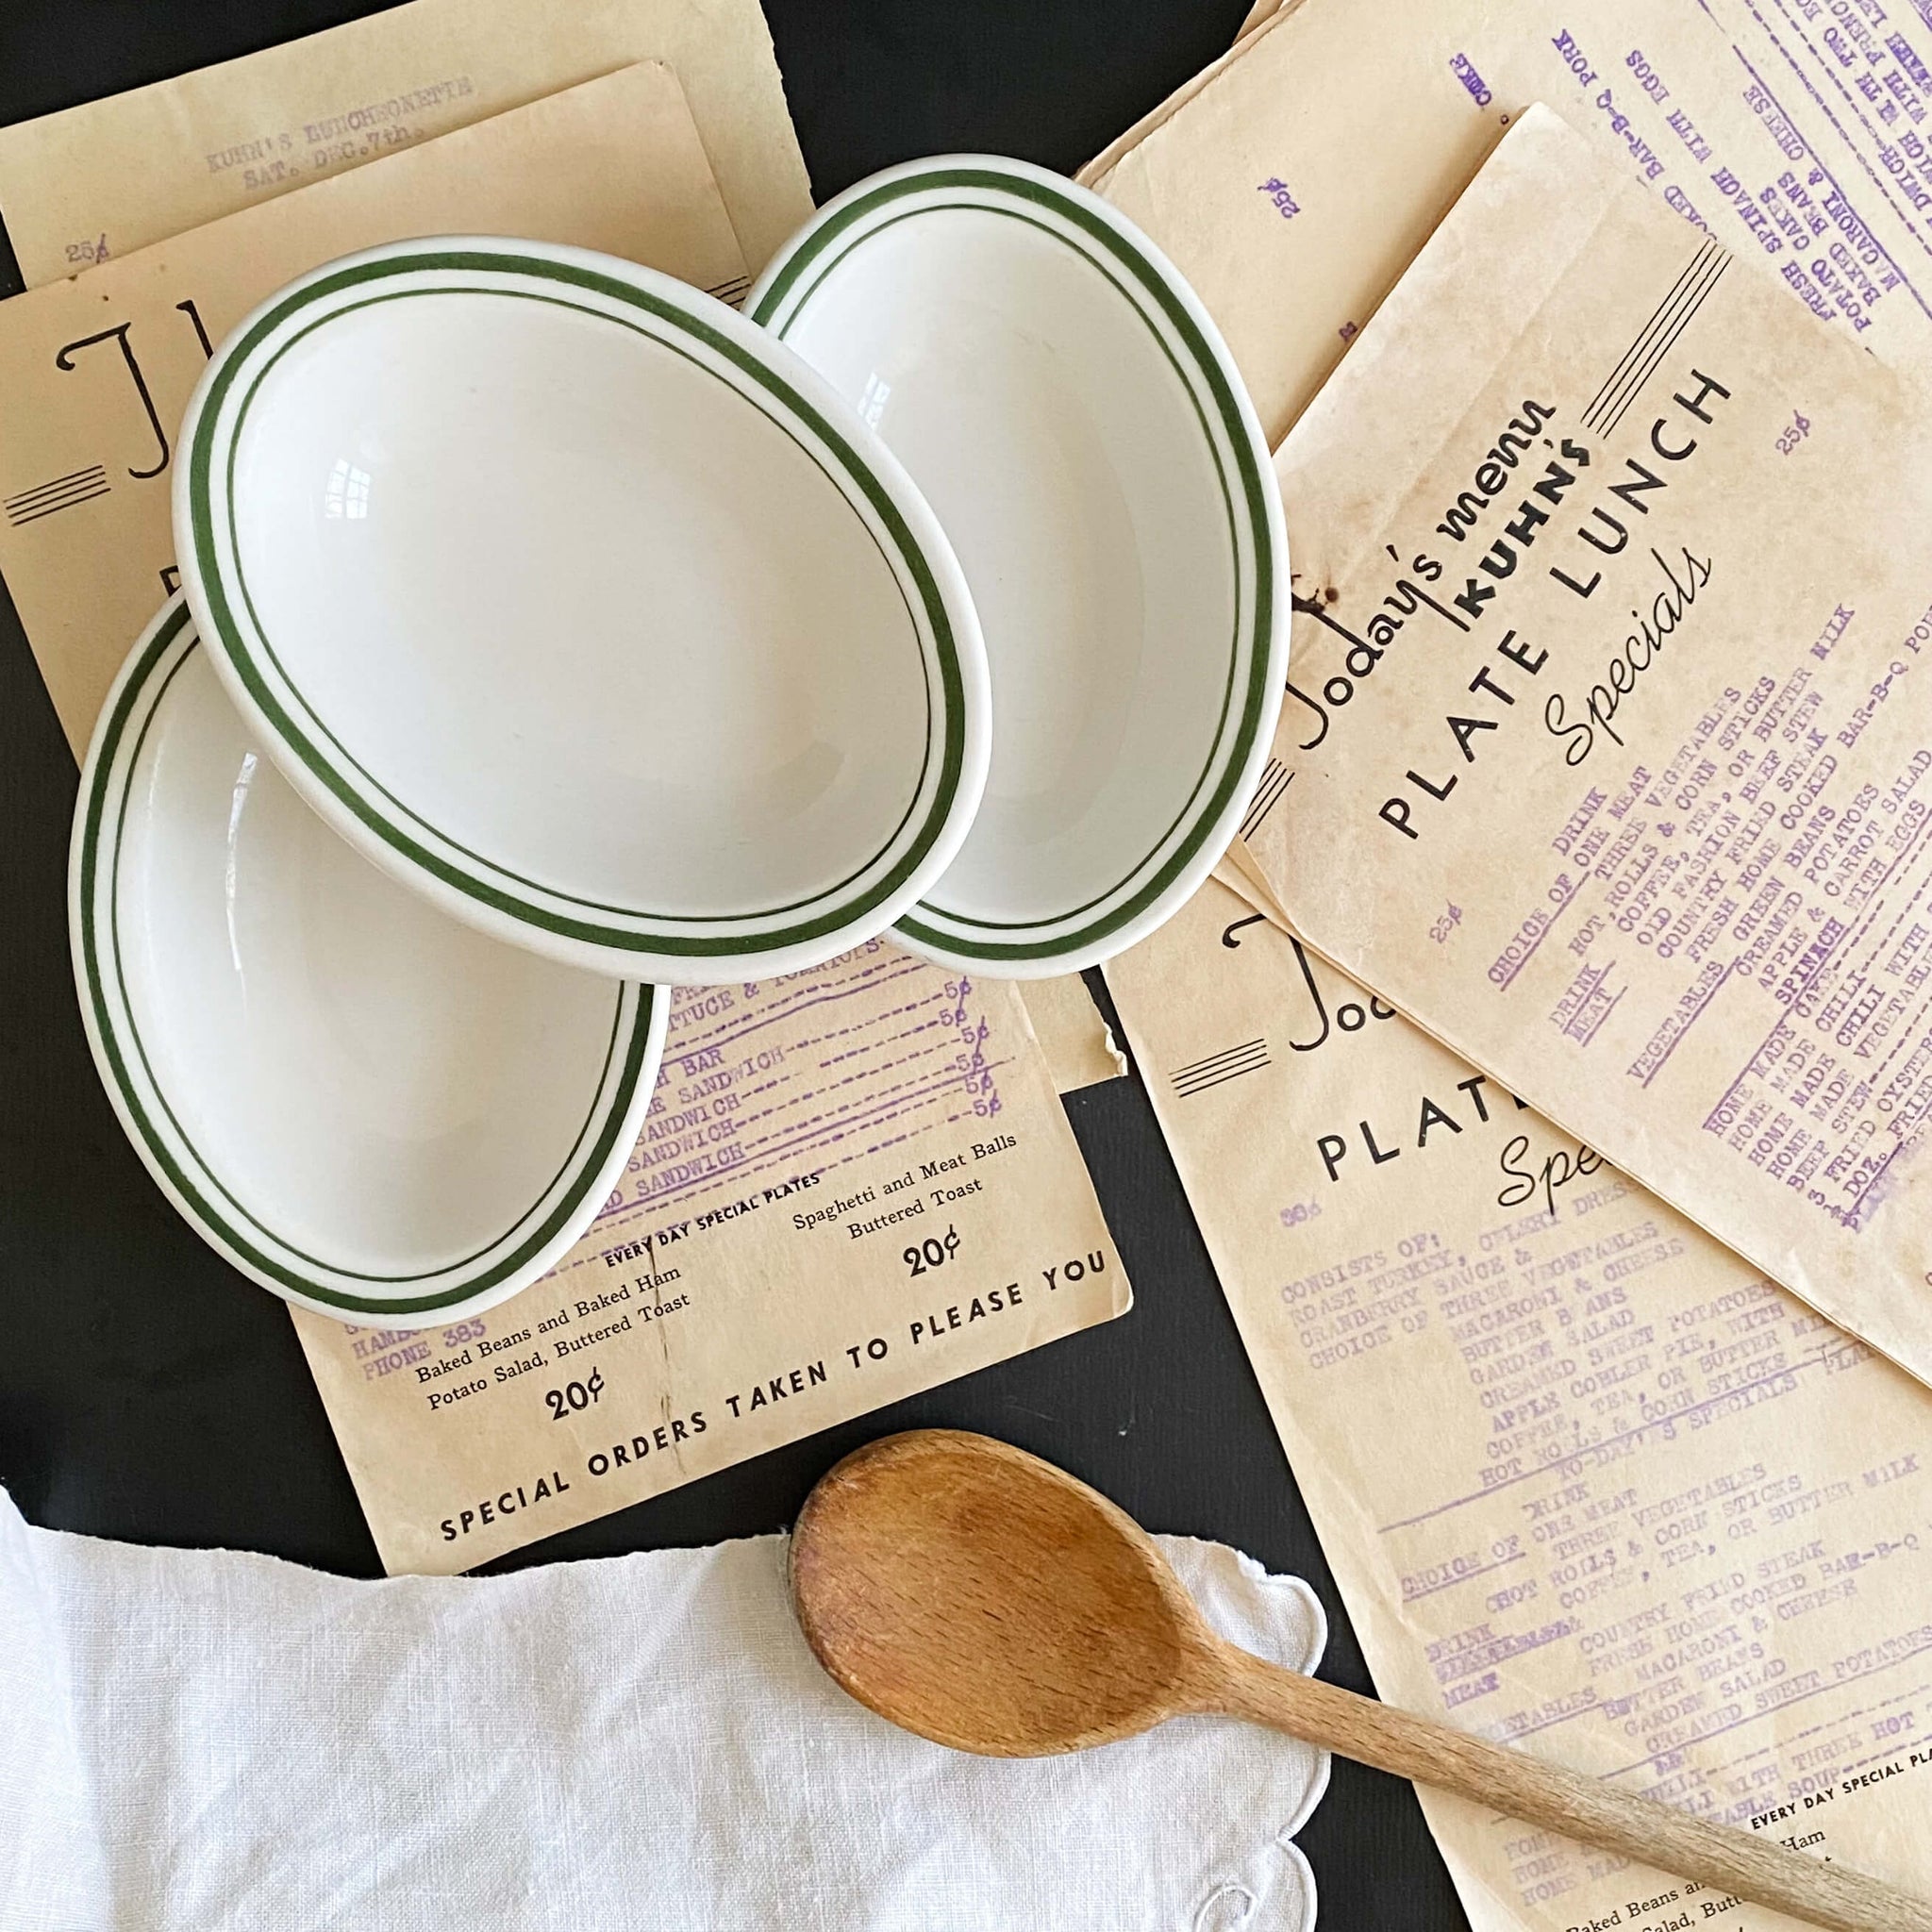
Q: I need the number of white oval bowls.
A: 3